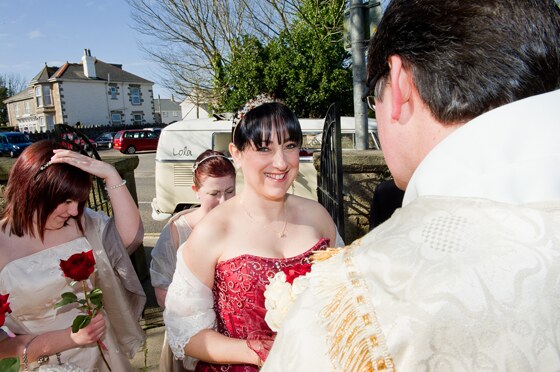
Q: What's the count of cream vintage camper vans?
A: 1